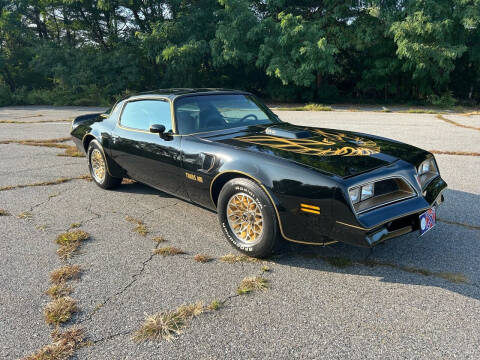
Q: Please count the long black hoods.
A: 1